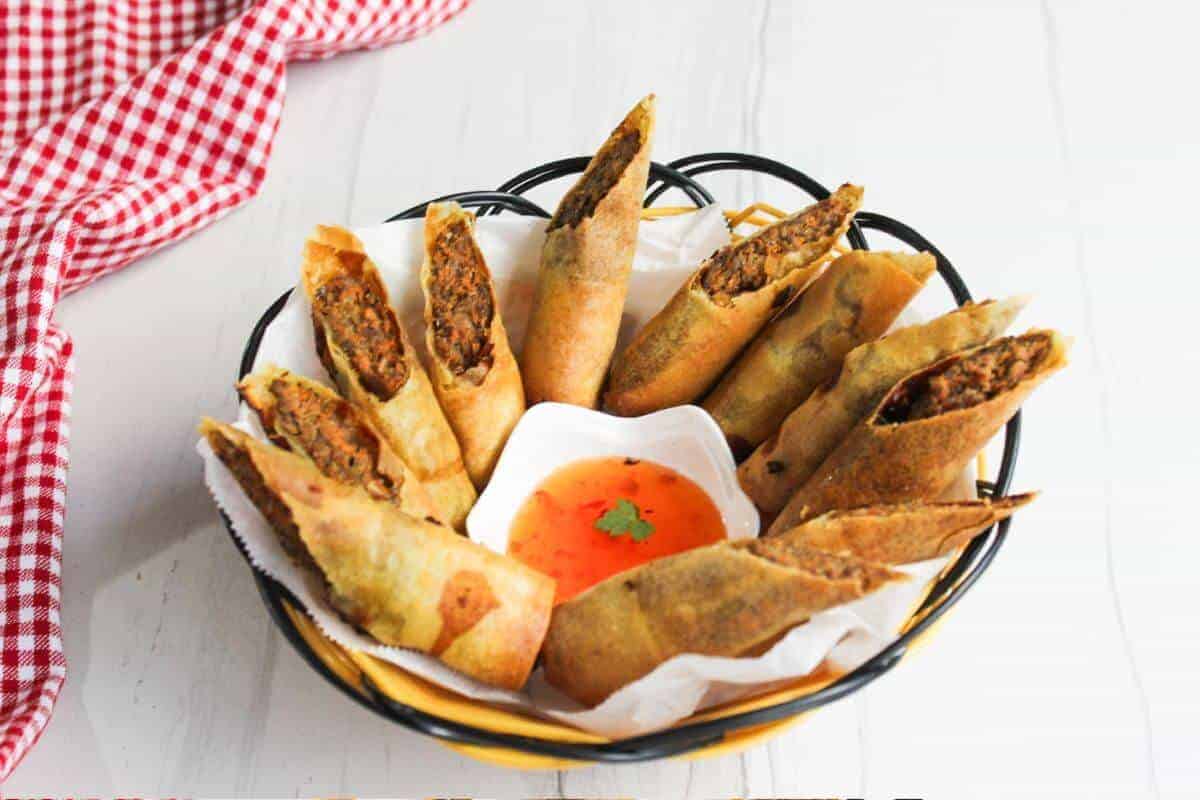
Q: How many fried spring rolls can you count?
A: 11